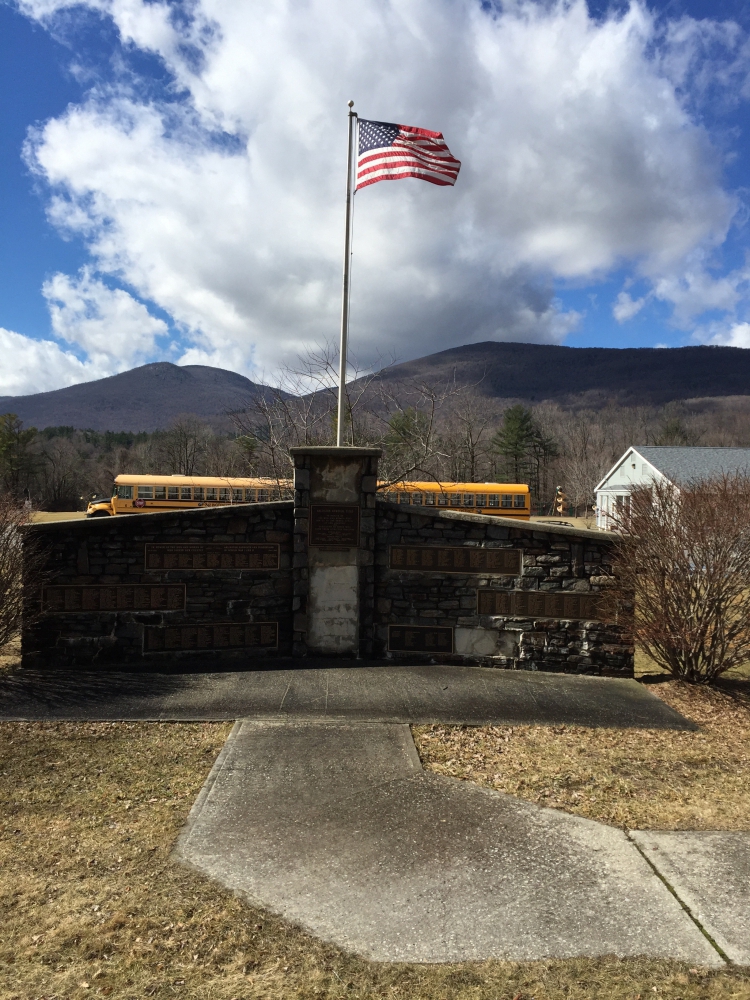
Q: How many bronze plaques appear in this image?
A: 7